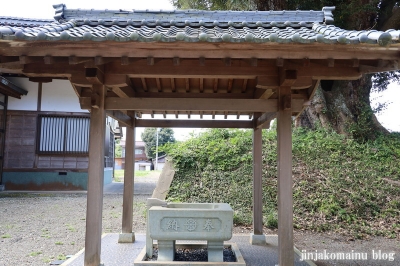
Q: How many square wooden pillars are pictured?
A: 4